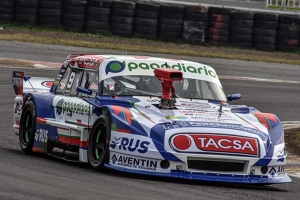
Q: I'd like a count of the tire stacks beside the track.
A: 13